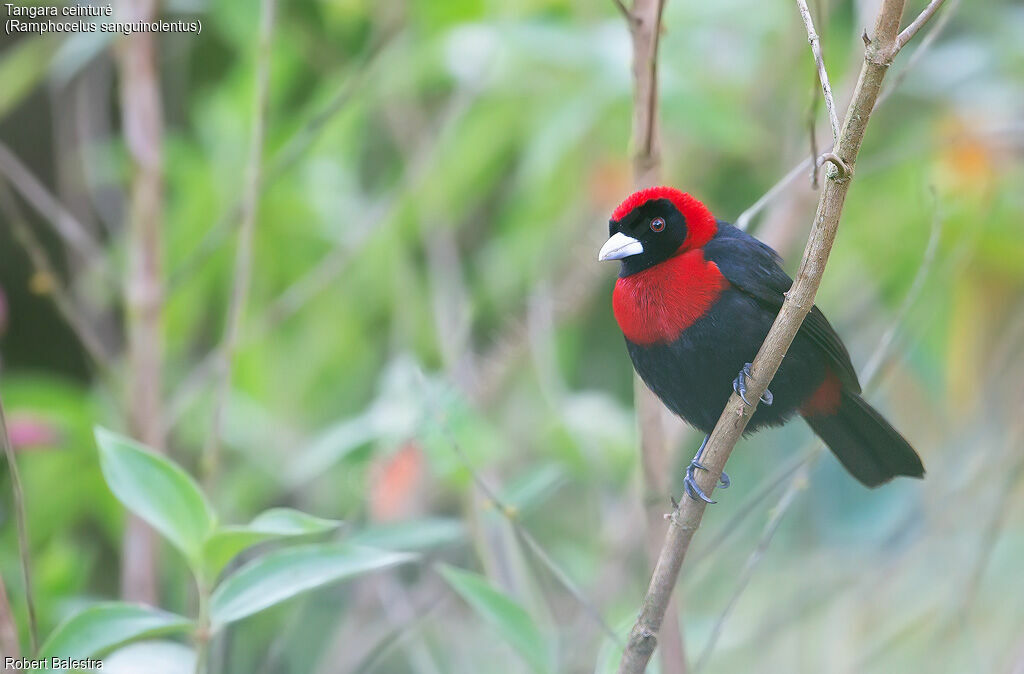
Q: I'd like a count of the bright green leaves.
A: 5